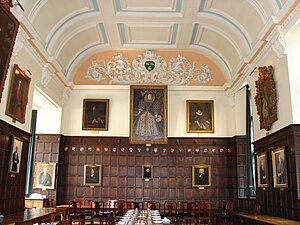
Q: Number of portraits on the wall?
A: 13